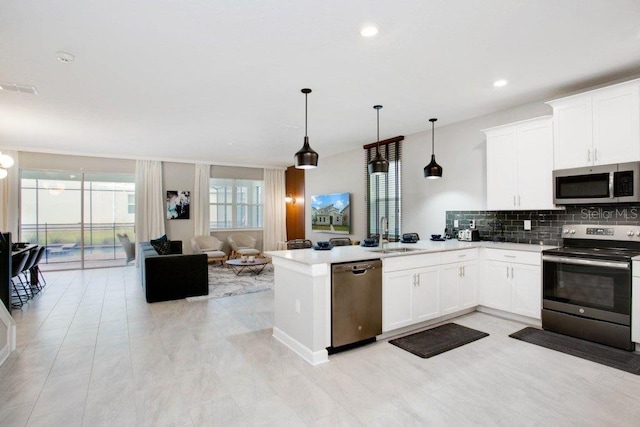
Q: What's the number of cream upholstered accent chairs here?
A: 2